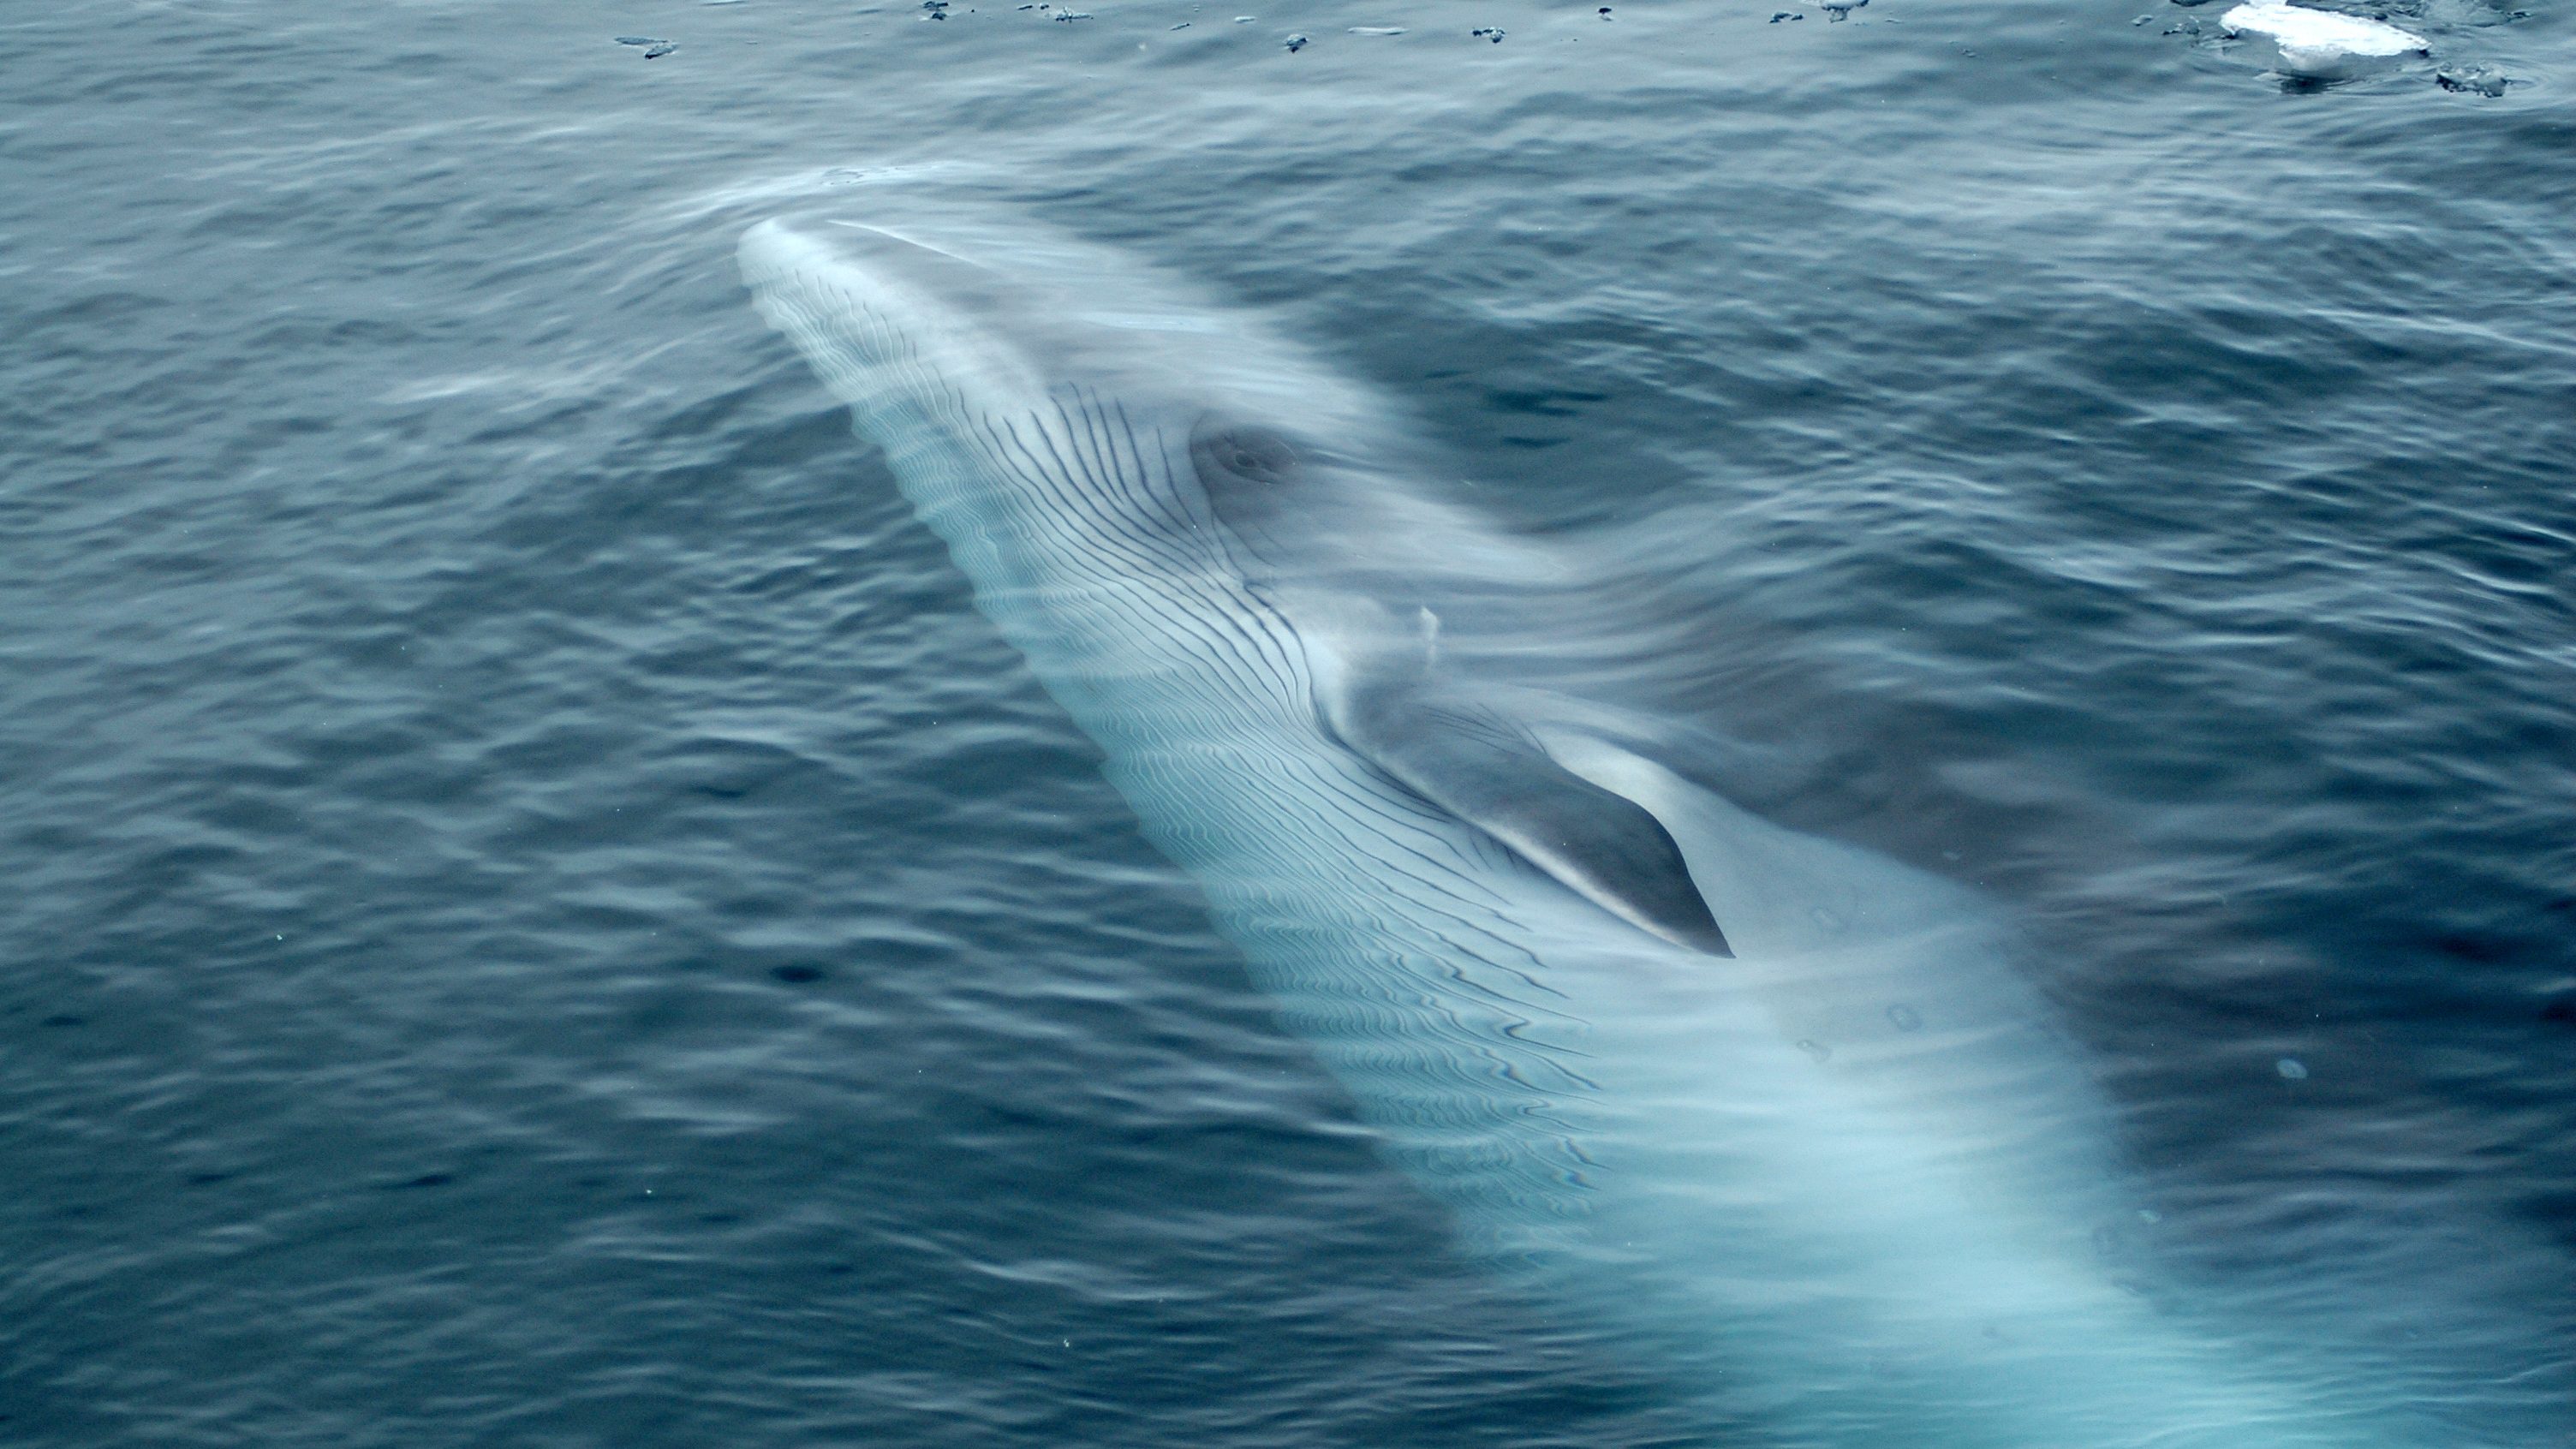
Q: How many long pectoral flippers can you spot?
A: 1